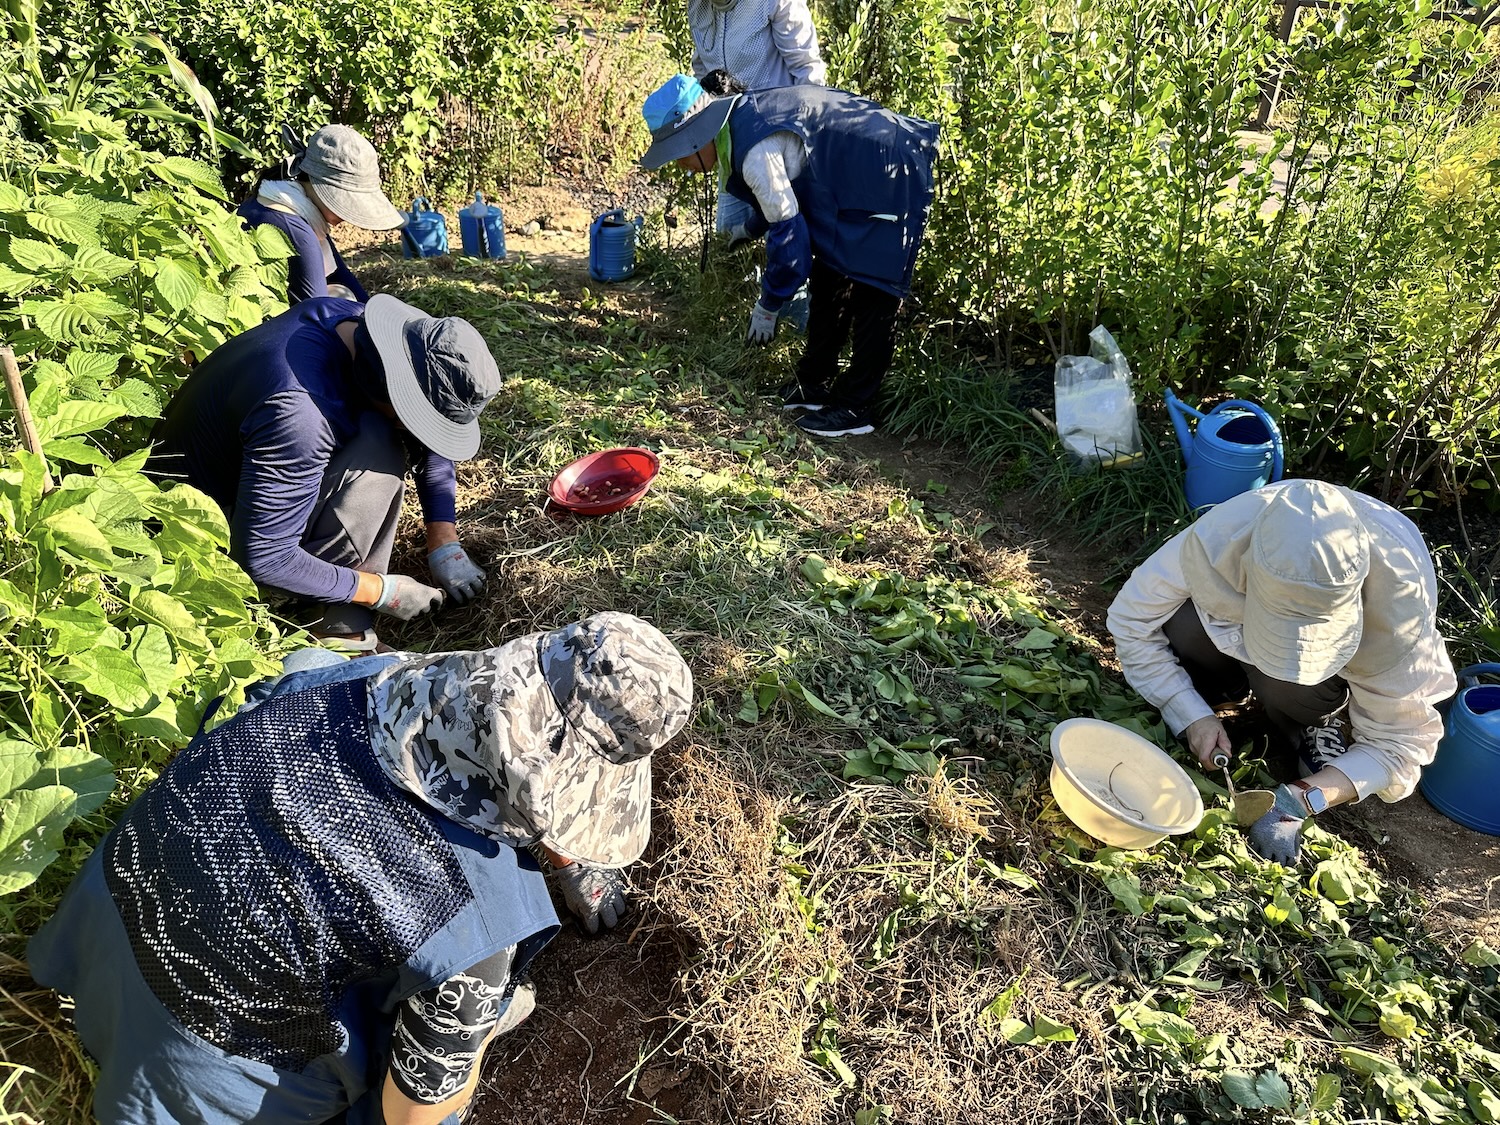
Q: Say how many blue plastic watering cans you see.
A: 5